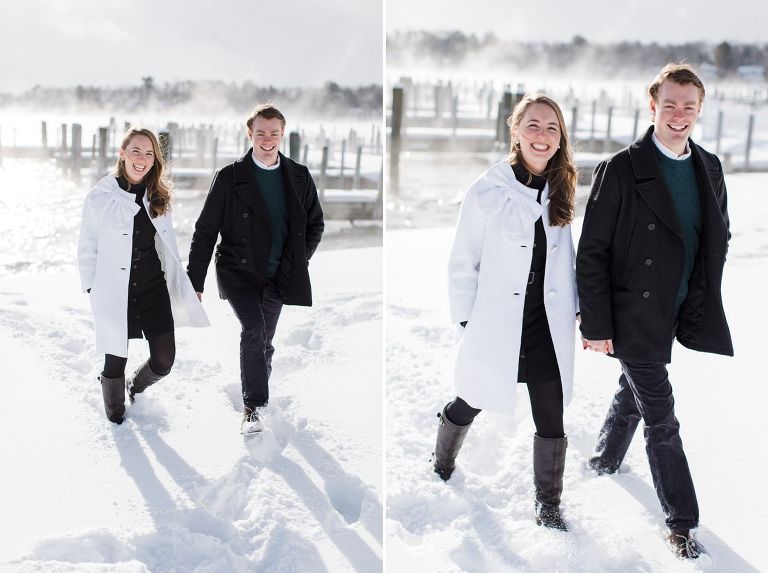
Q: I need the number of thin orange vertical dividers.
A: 0